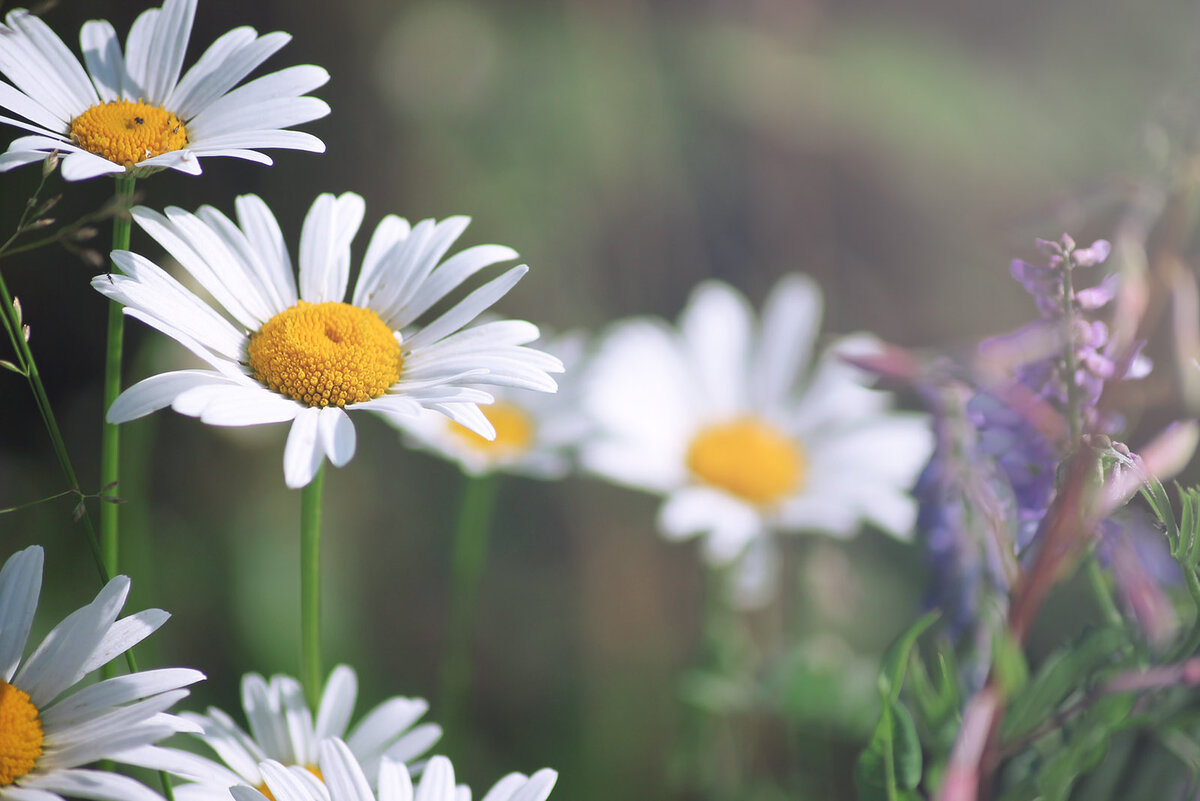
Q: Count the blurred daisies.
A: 2